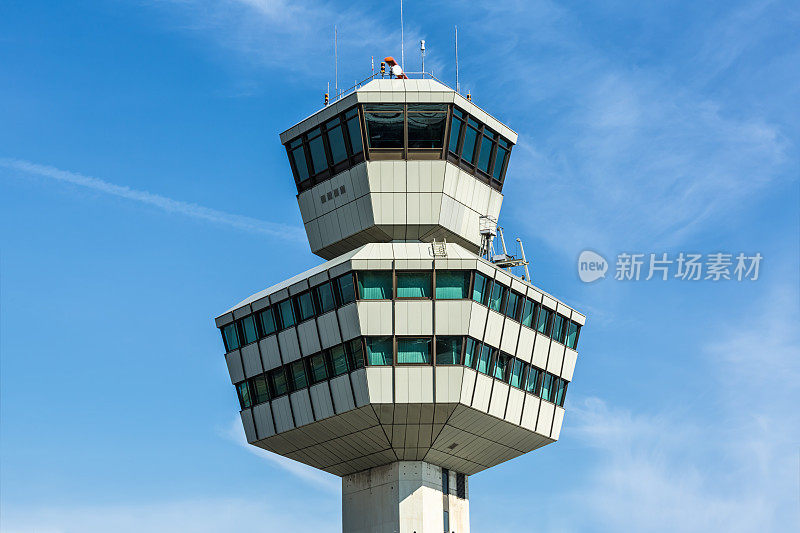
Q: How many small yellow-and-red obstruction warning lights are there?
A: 3